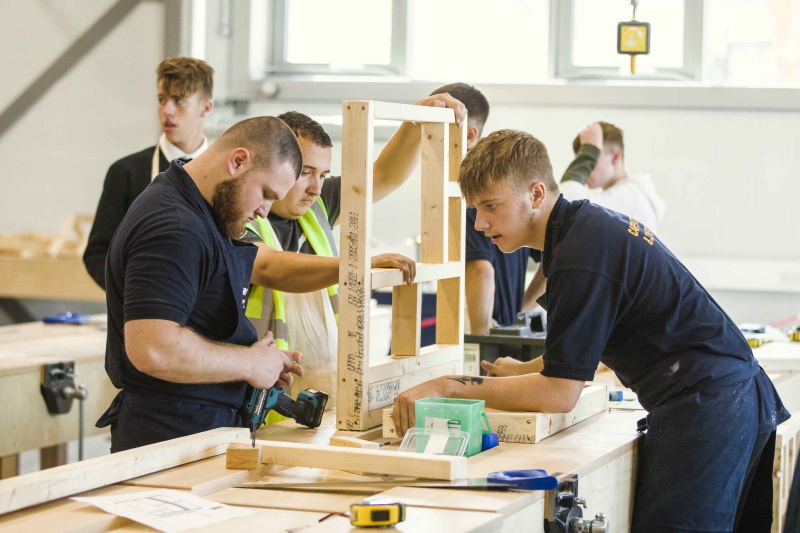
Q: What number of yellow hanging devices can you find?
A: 1